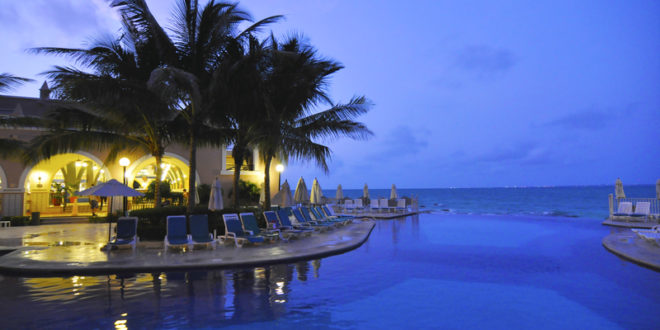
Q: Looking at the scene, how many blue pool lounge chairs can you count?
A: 12